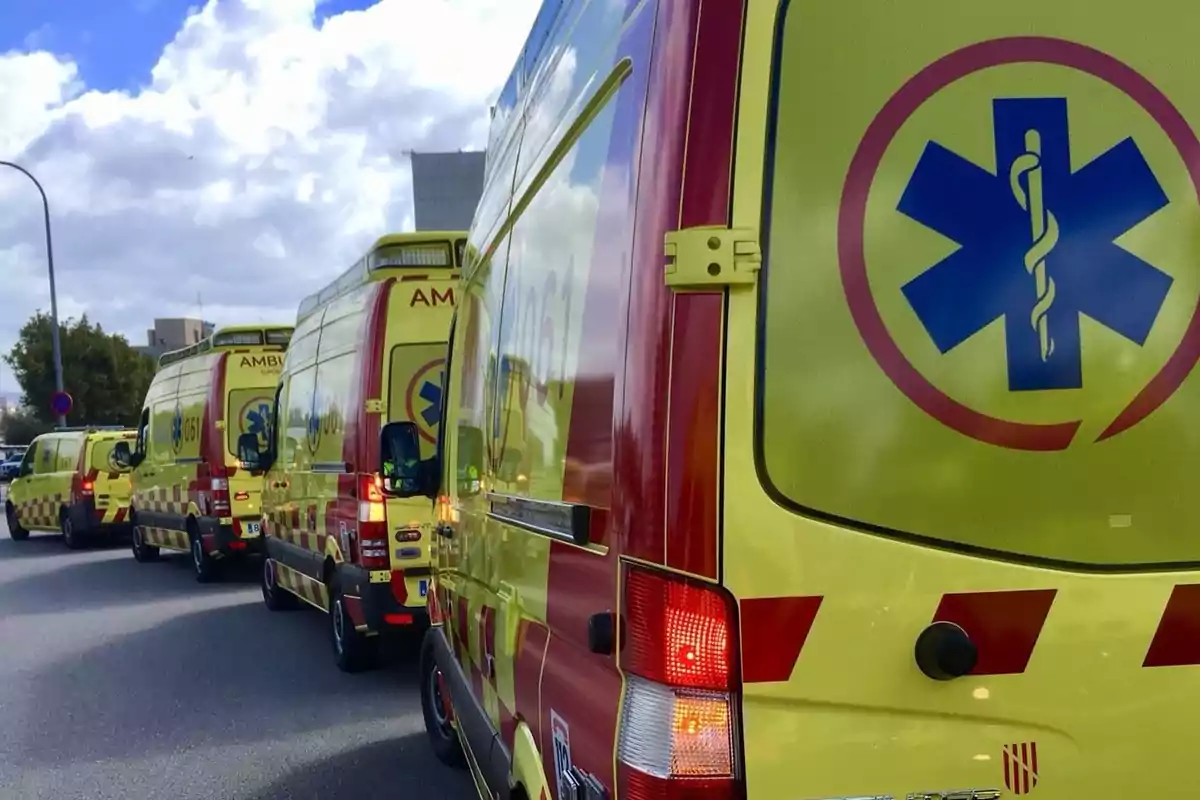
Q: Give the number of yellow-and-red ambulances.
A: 4